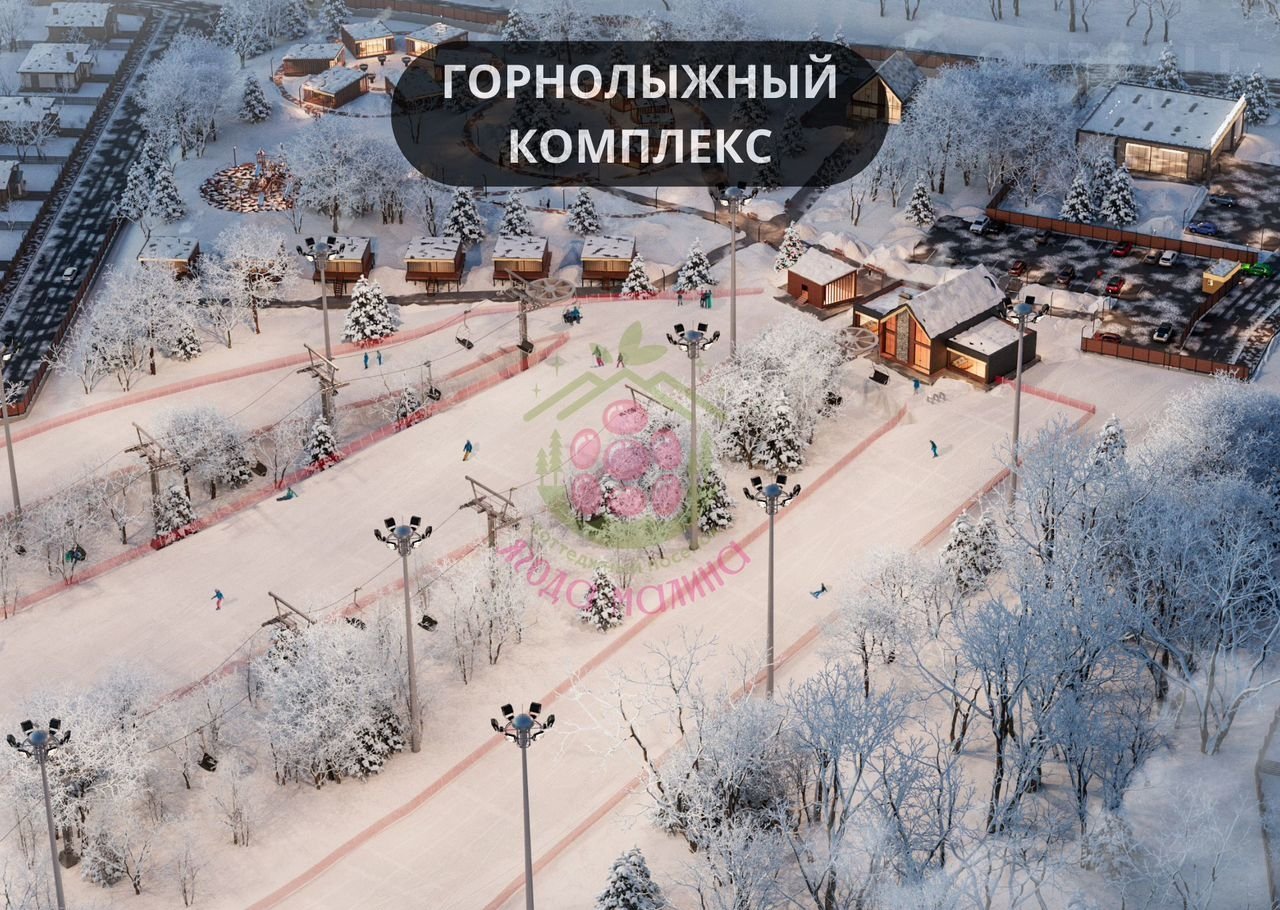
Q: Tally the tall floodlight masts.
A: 9